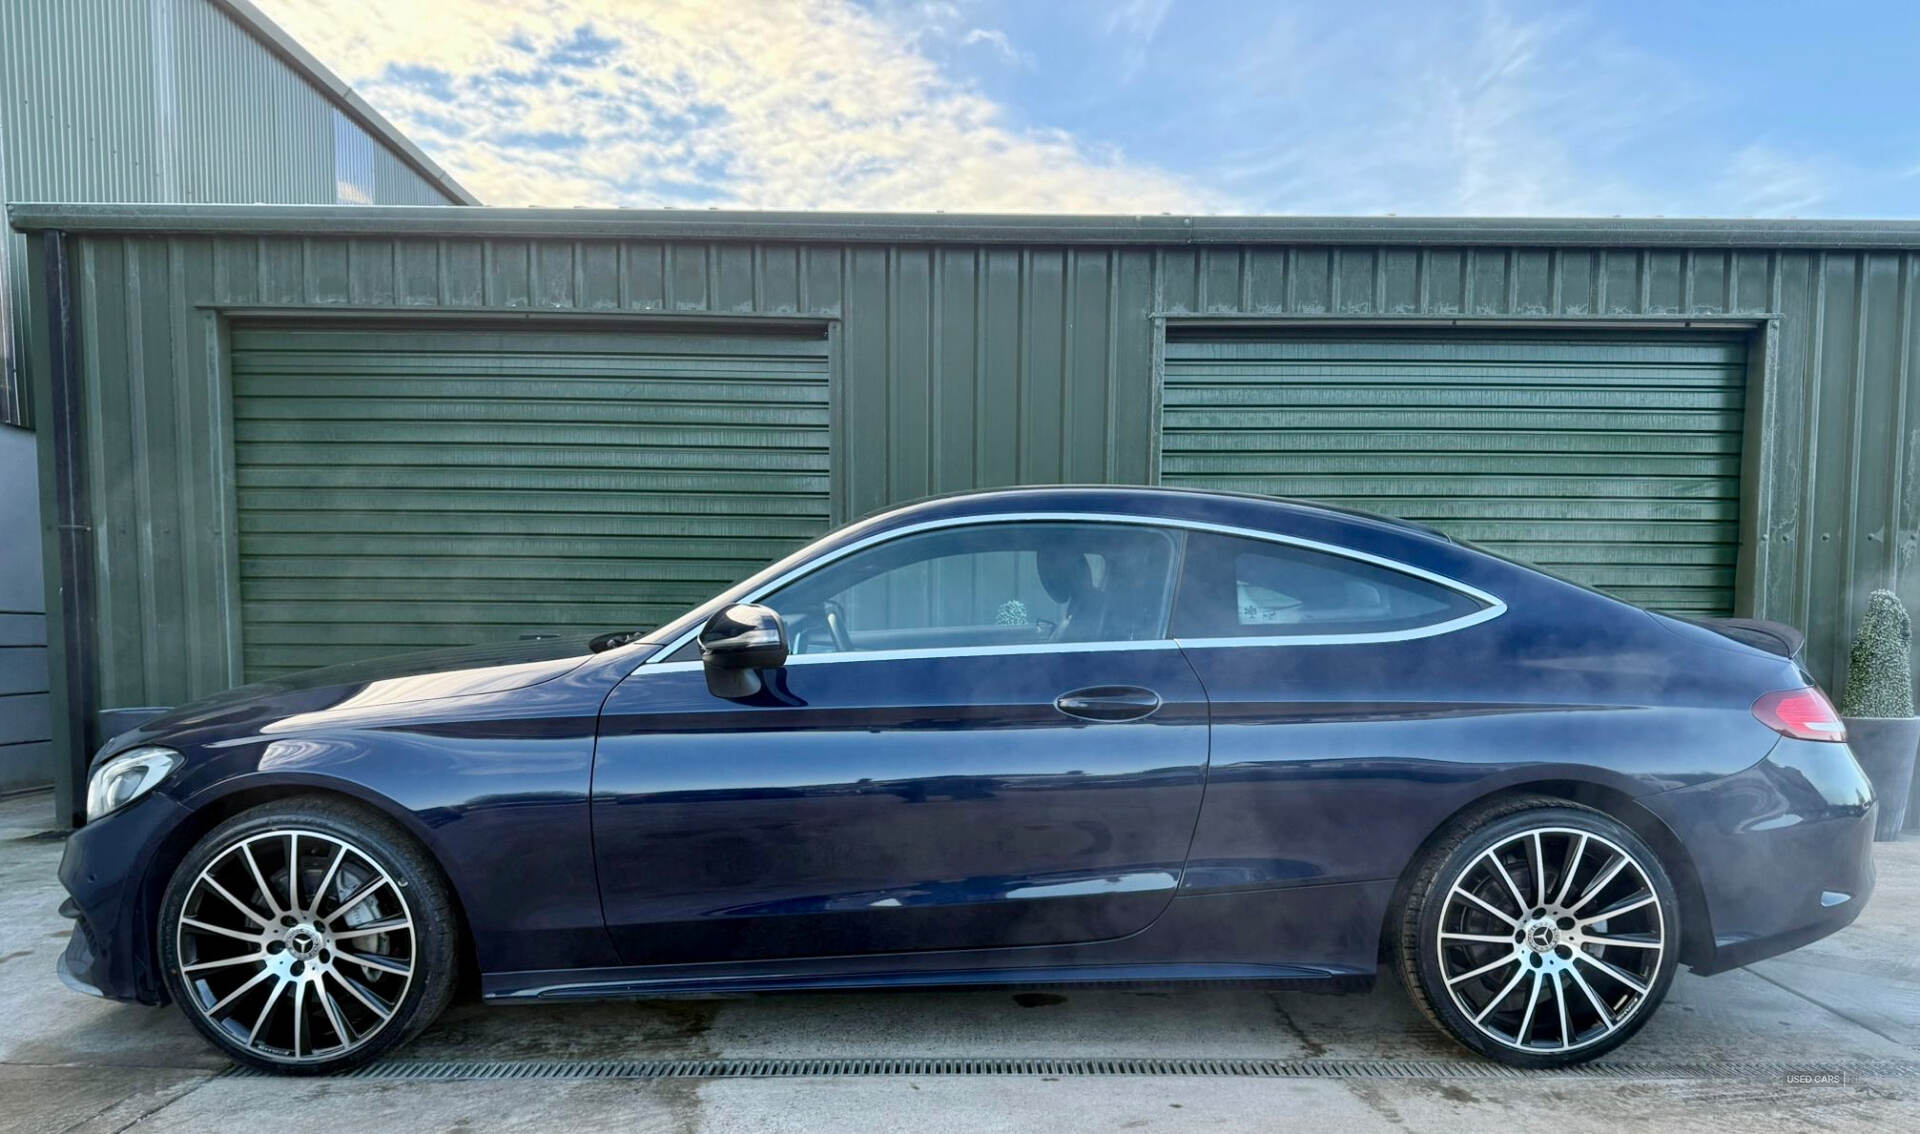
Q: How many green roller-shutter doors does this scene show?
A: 2